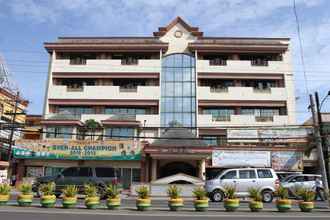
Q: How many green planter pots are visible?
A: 13